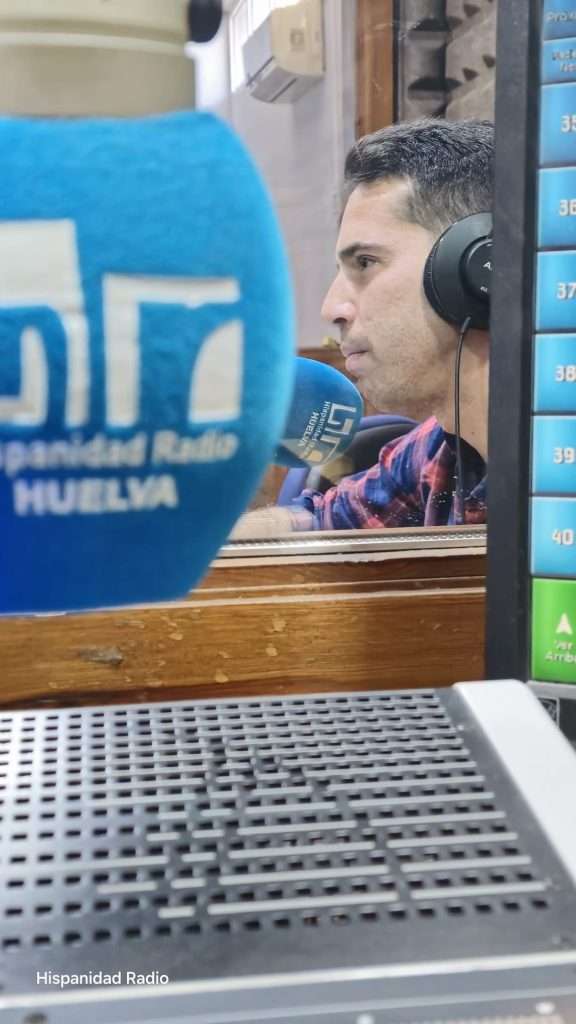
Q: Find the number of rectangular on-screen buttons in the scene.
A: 9